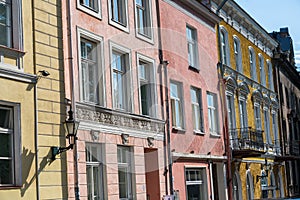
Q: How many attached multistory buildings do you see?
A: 5